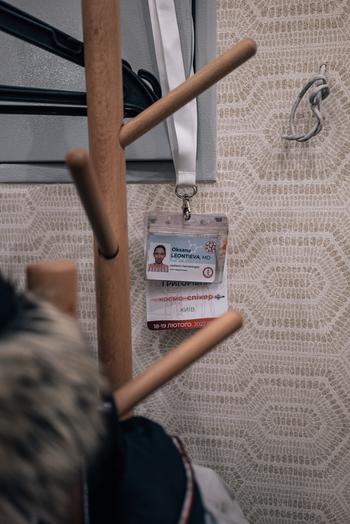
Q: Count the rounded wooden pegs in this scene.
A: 3